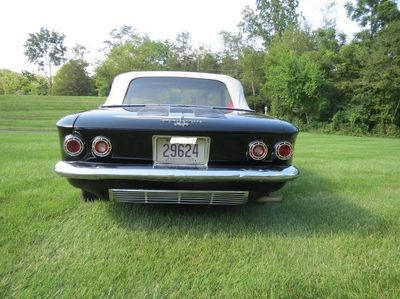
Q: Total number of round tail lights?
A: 4